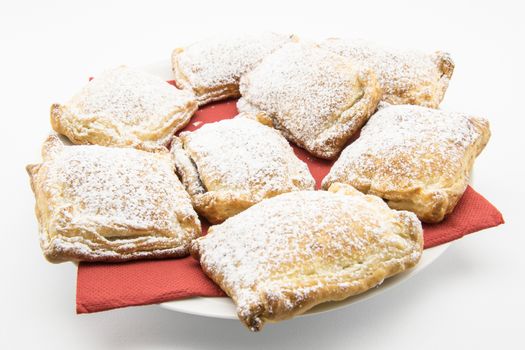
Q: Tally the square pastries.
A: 8